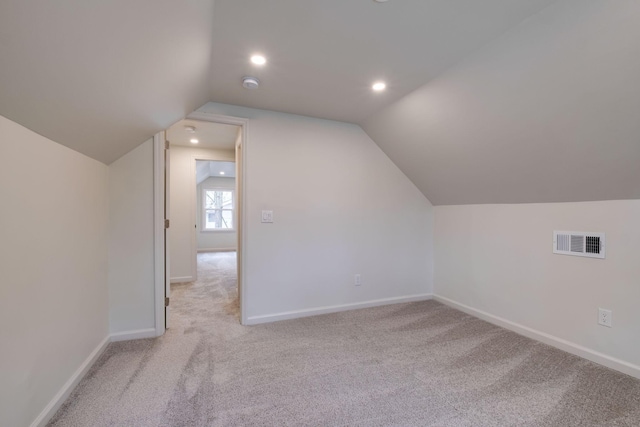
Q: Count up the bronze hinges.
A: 3